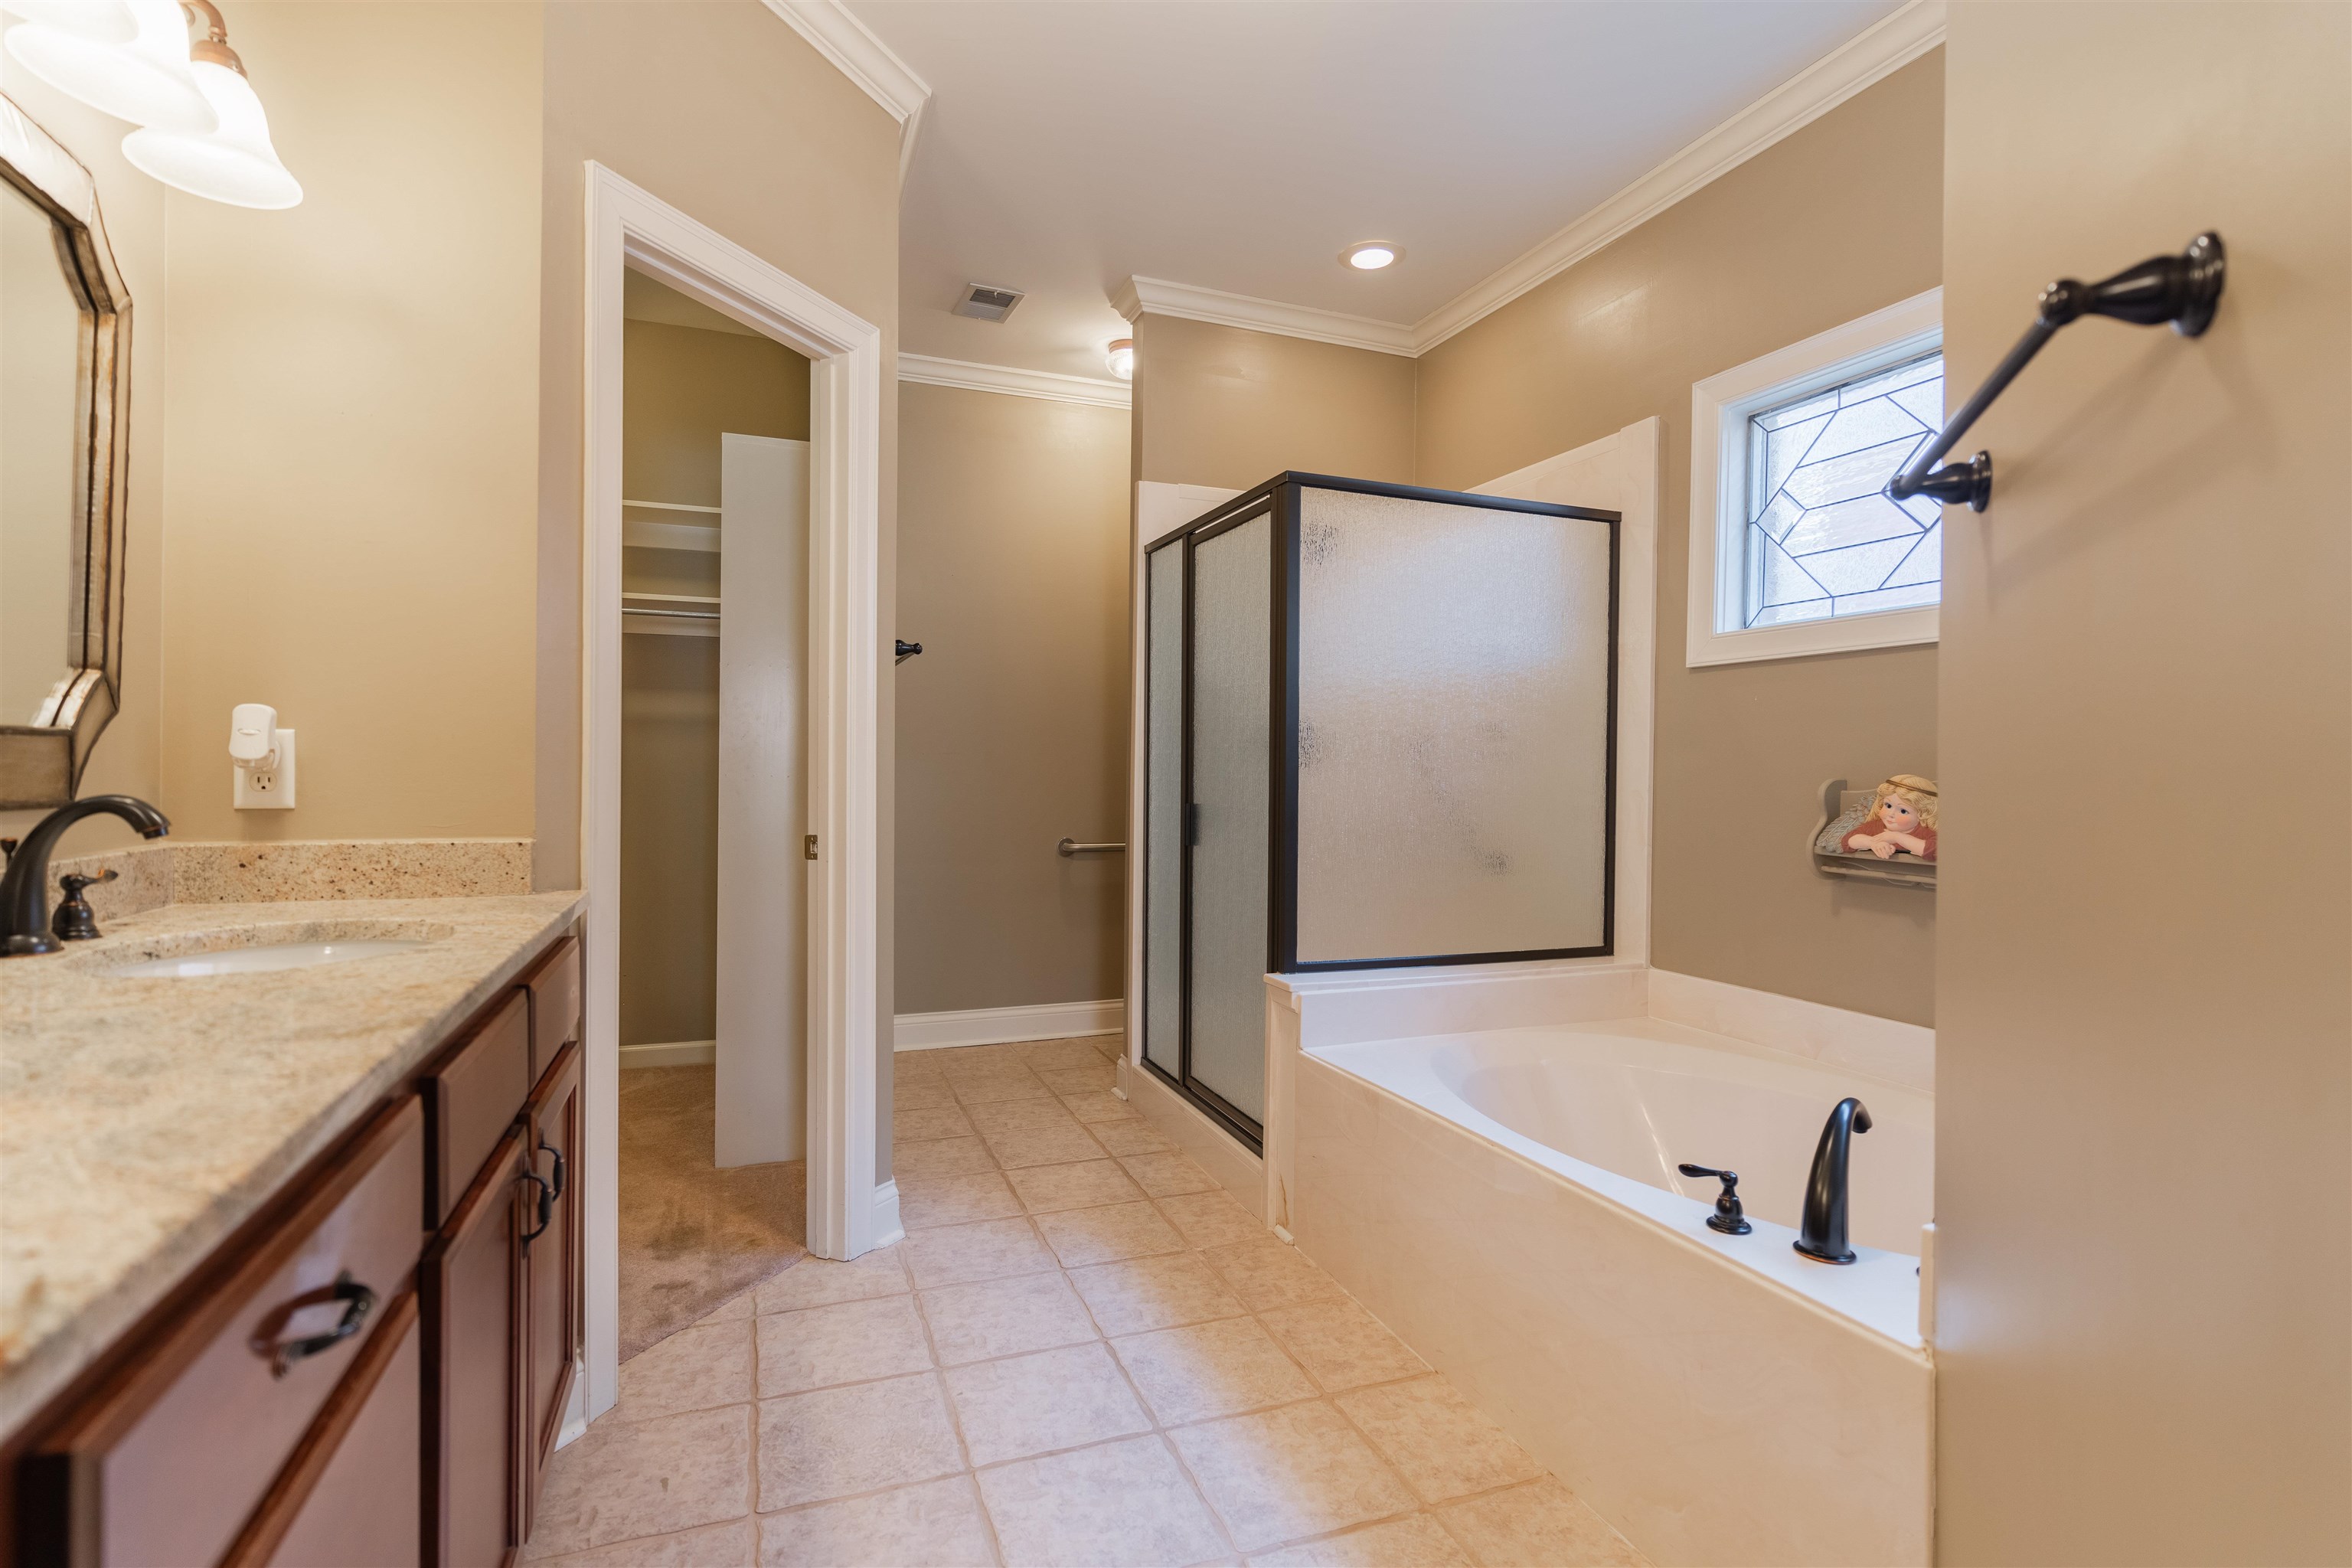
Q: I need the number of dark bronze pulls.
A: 3